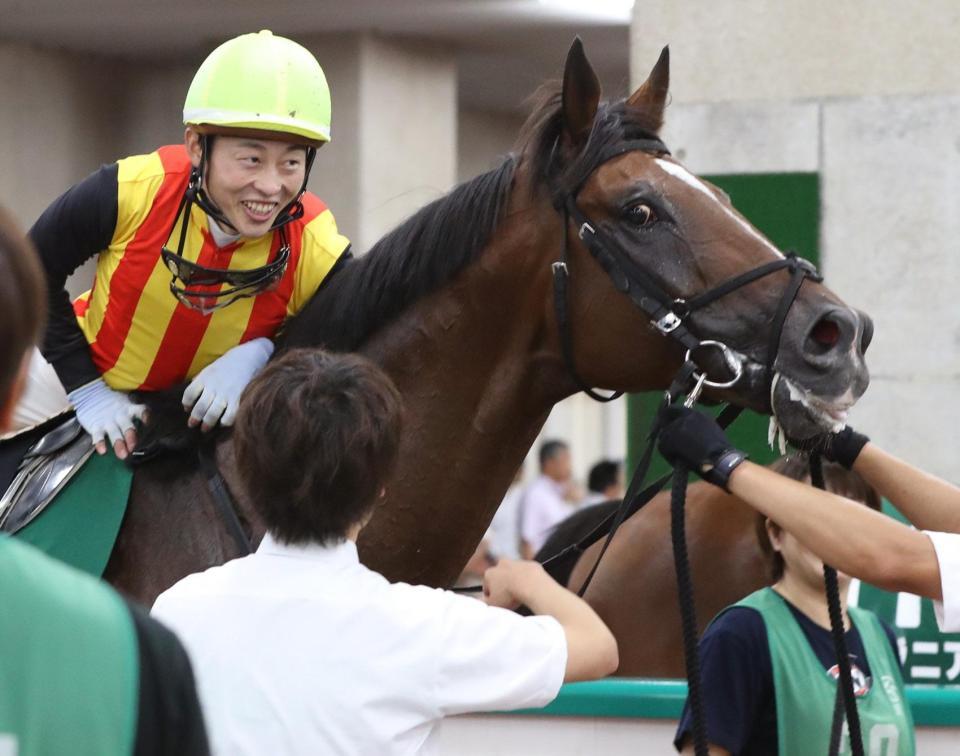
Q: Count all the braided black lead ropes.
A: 2